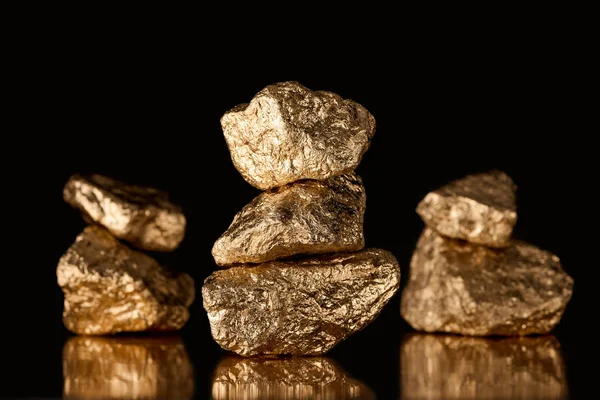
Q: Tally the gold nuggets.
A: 7